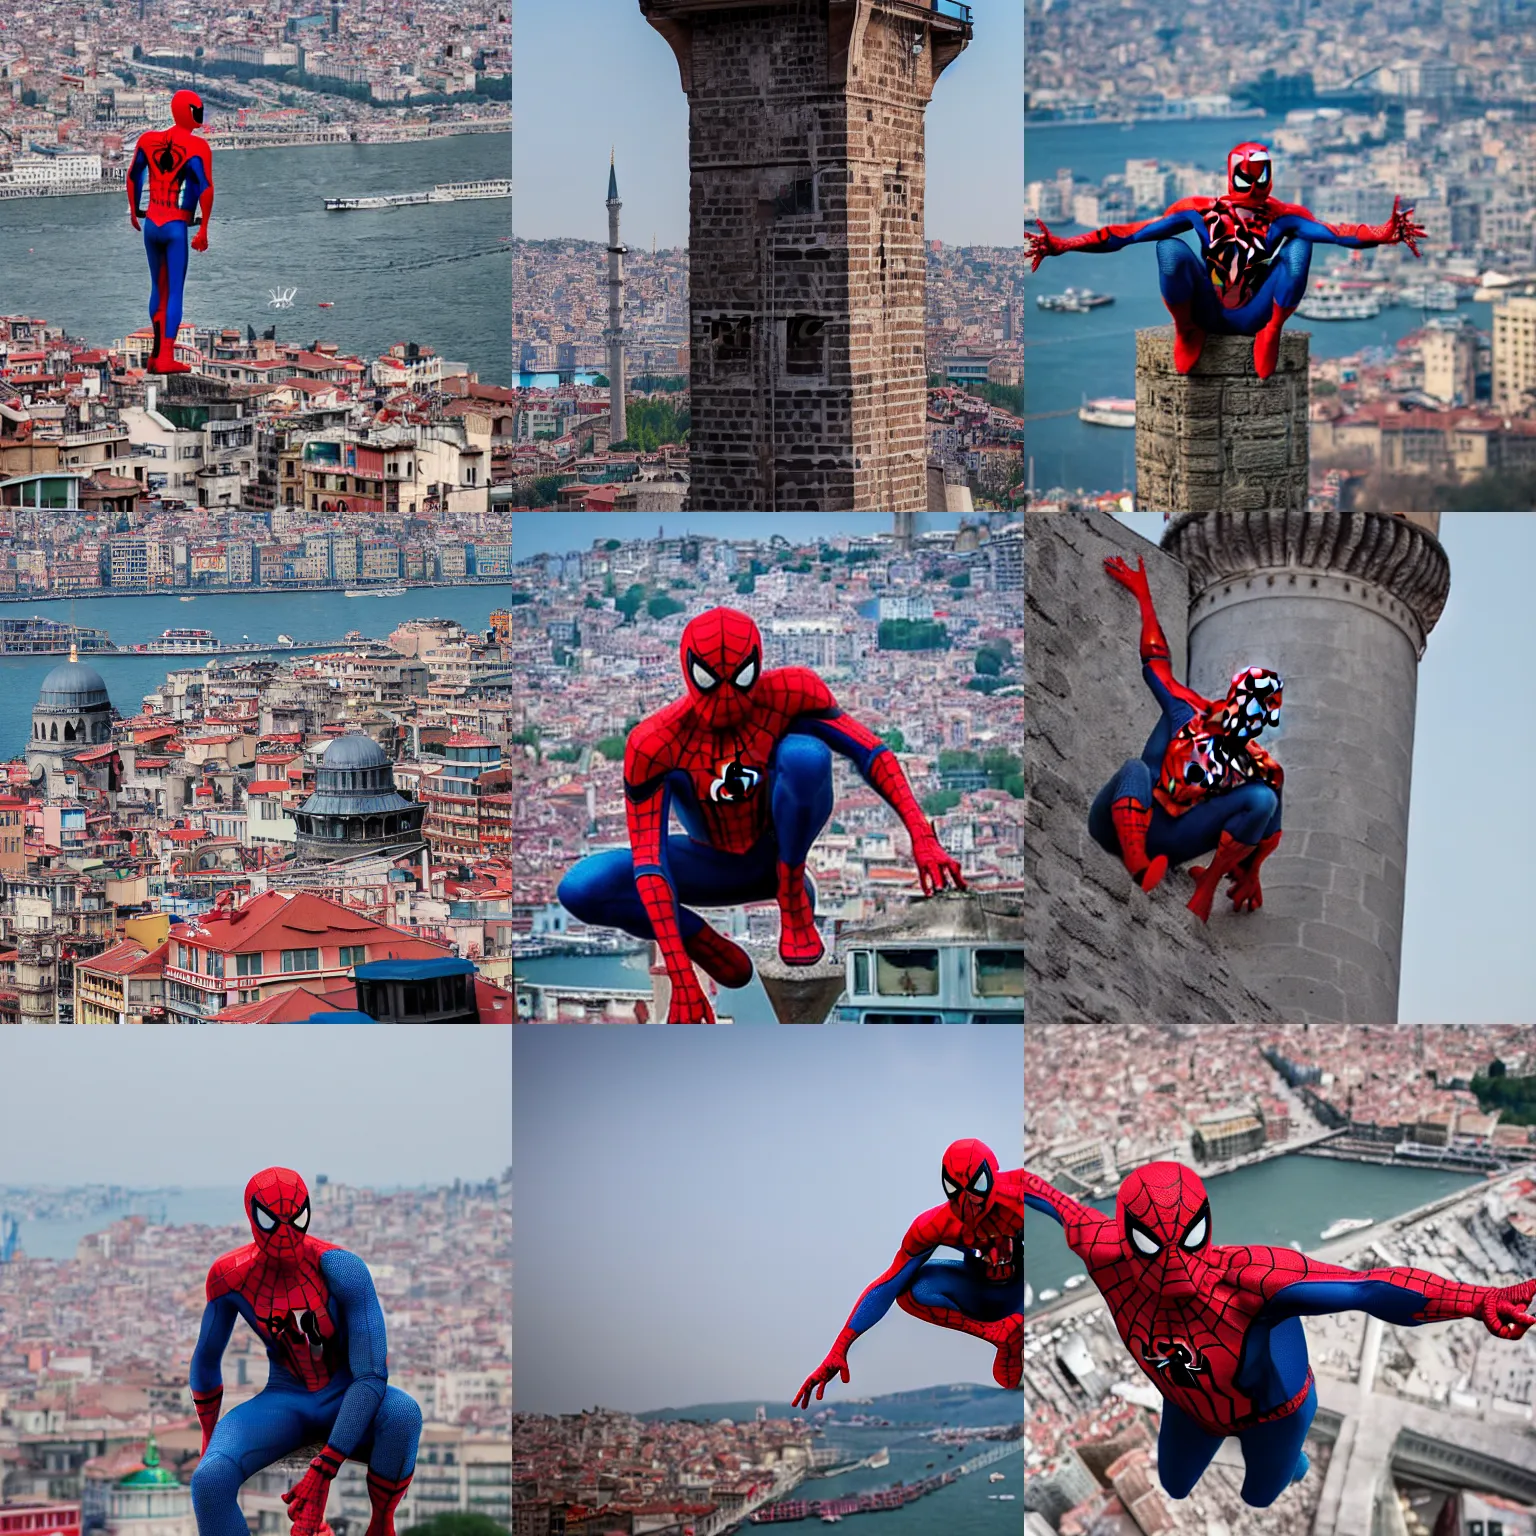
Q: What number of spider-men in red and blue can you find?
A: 7